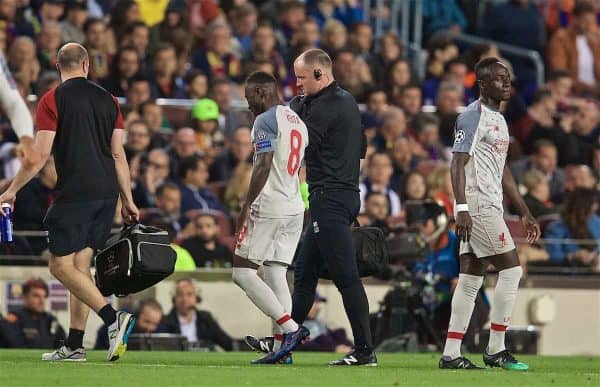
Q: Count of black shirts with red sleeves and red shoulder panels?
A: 1